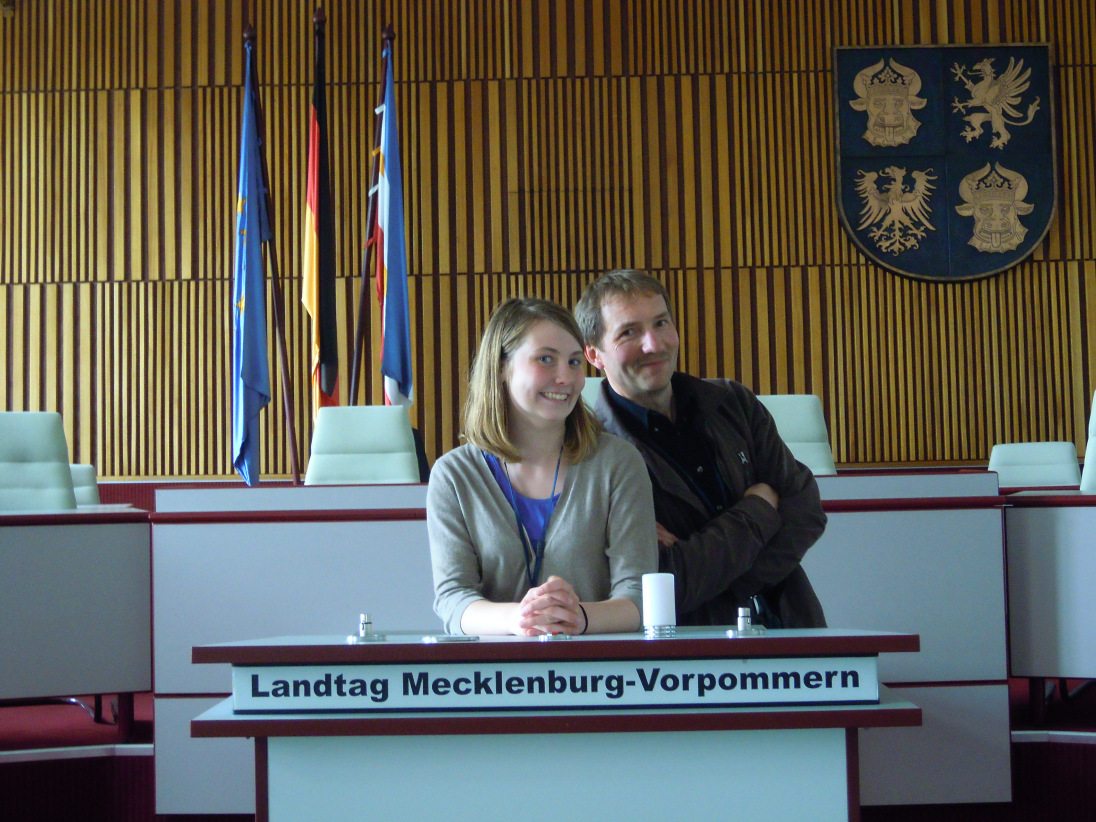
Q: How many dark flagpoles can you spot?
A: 3